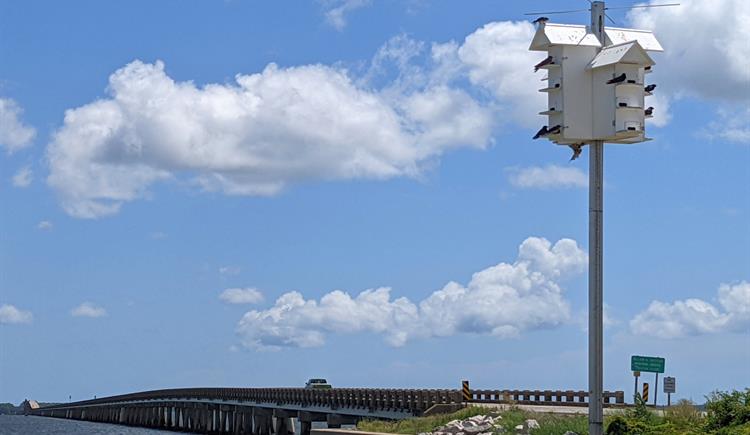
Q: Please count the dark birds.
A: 8